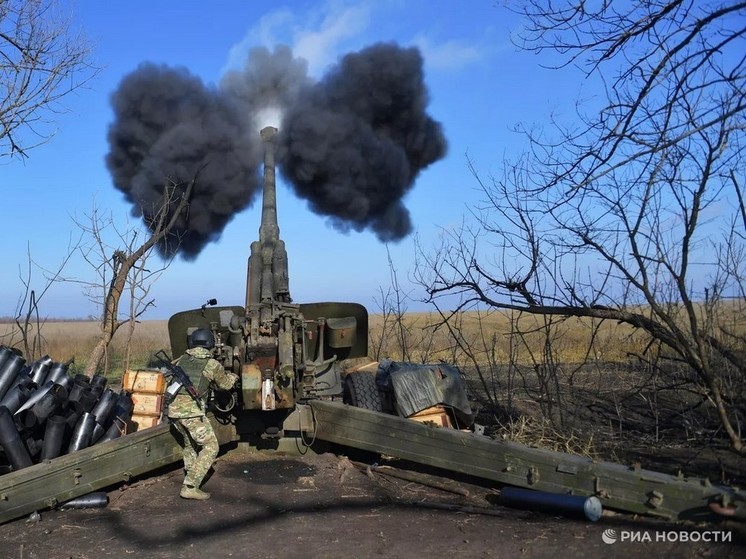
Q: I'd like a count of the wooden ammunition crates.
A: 4